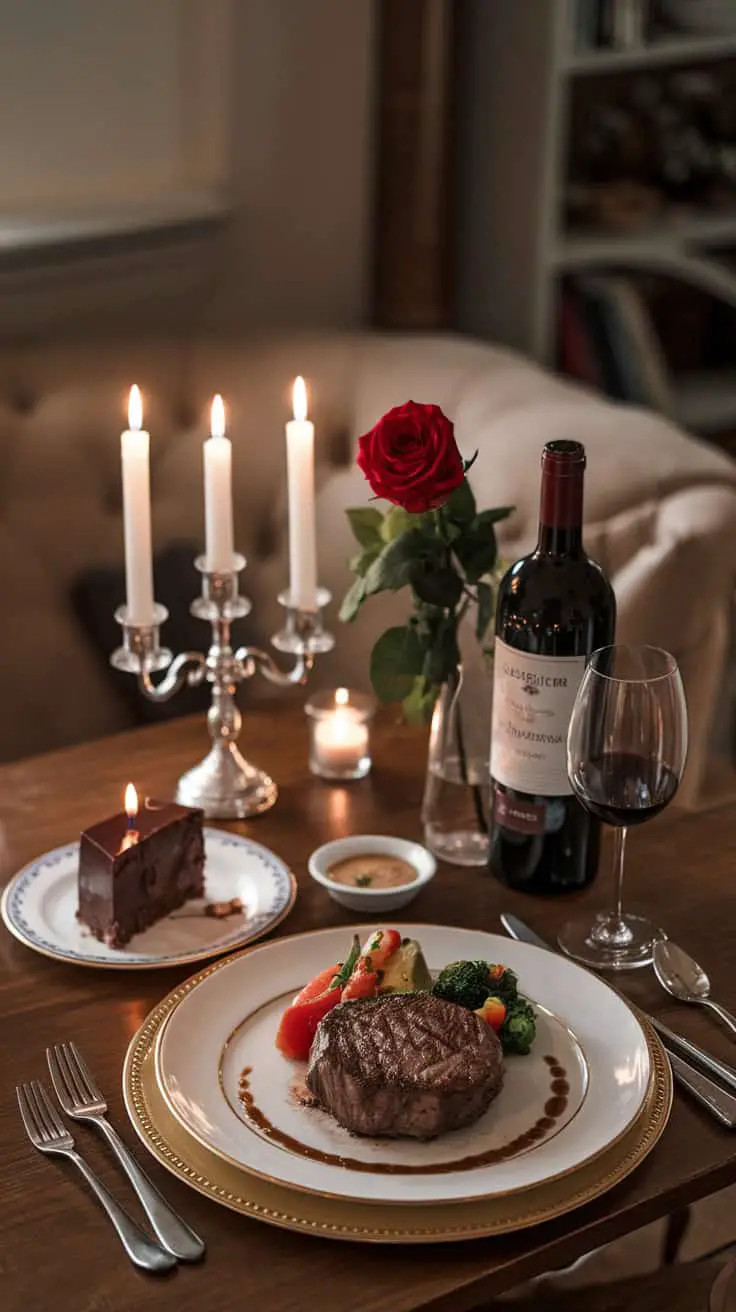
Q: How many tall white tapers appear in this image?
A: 3